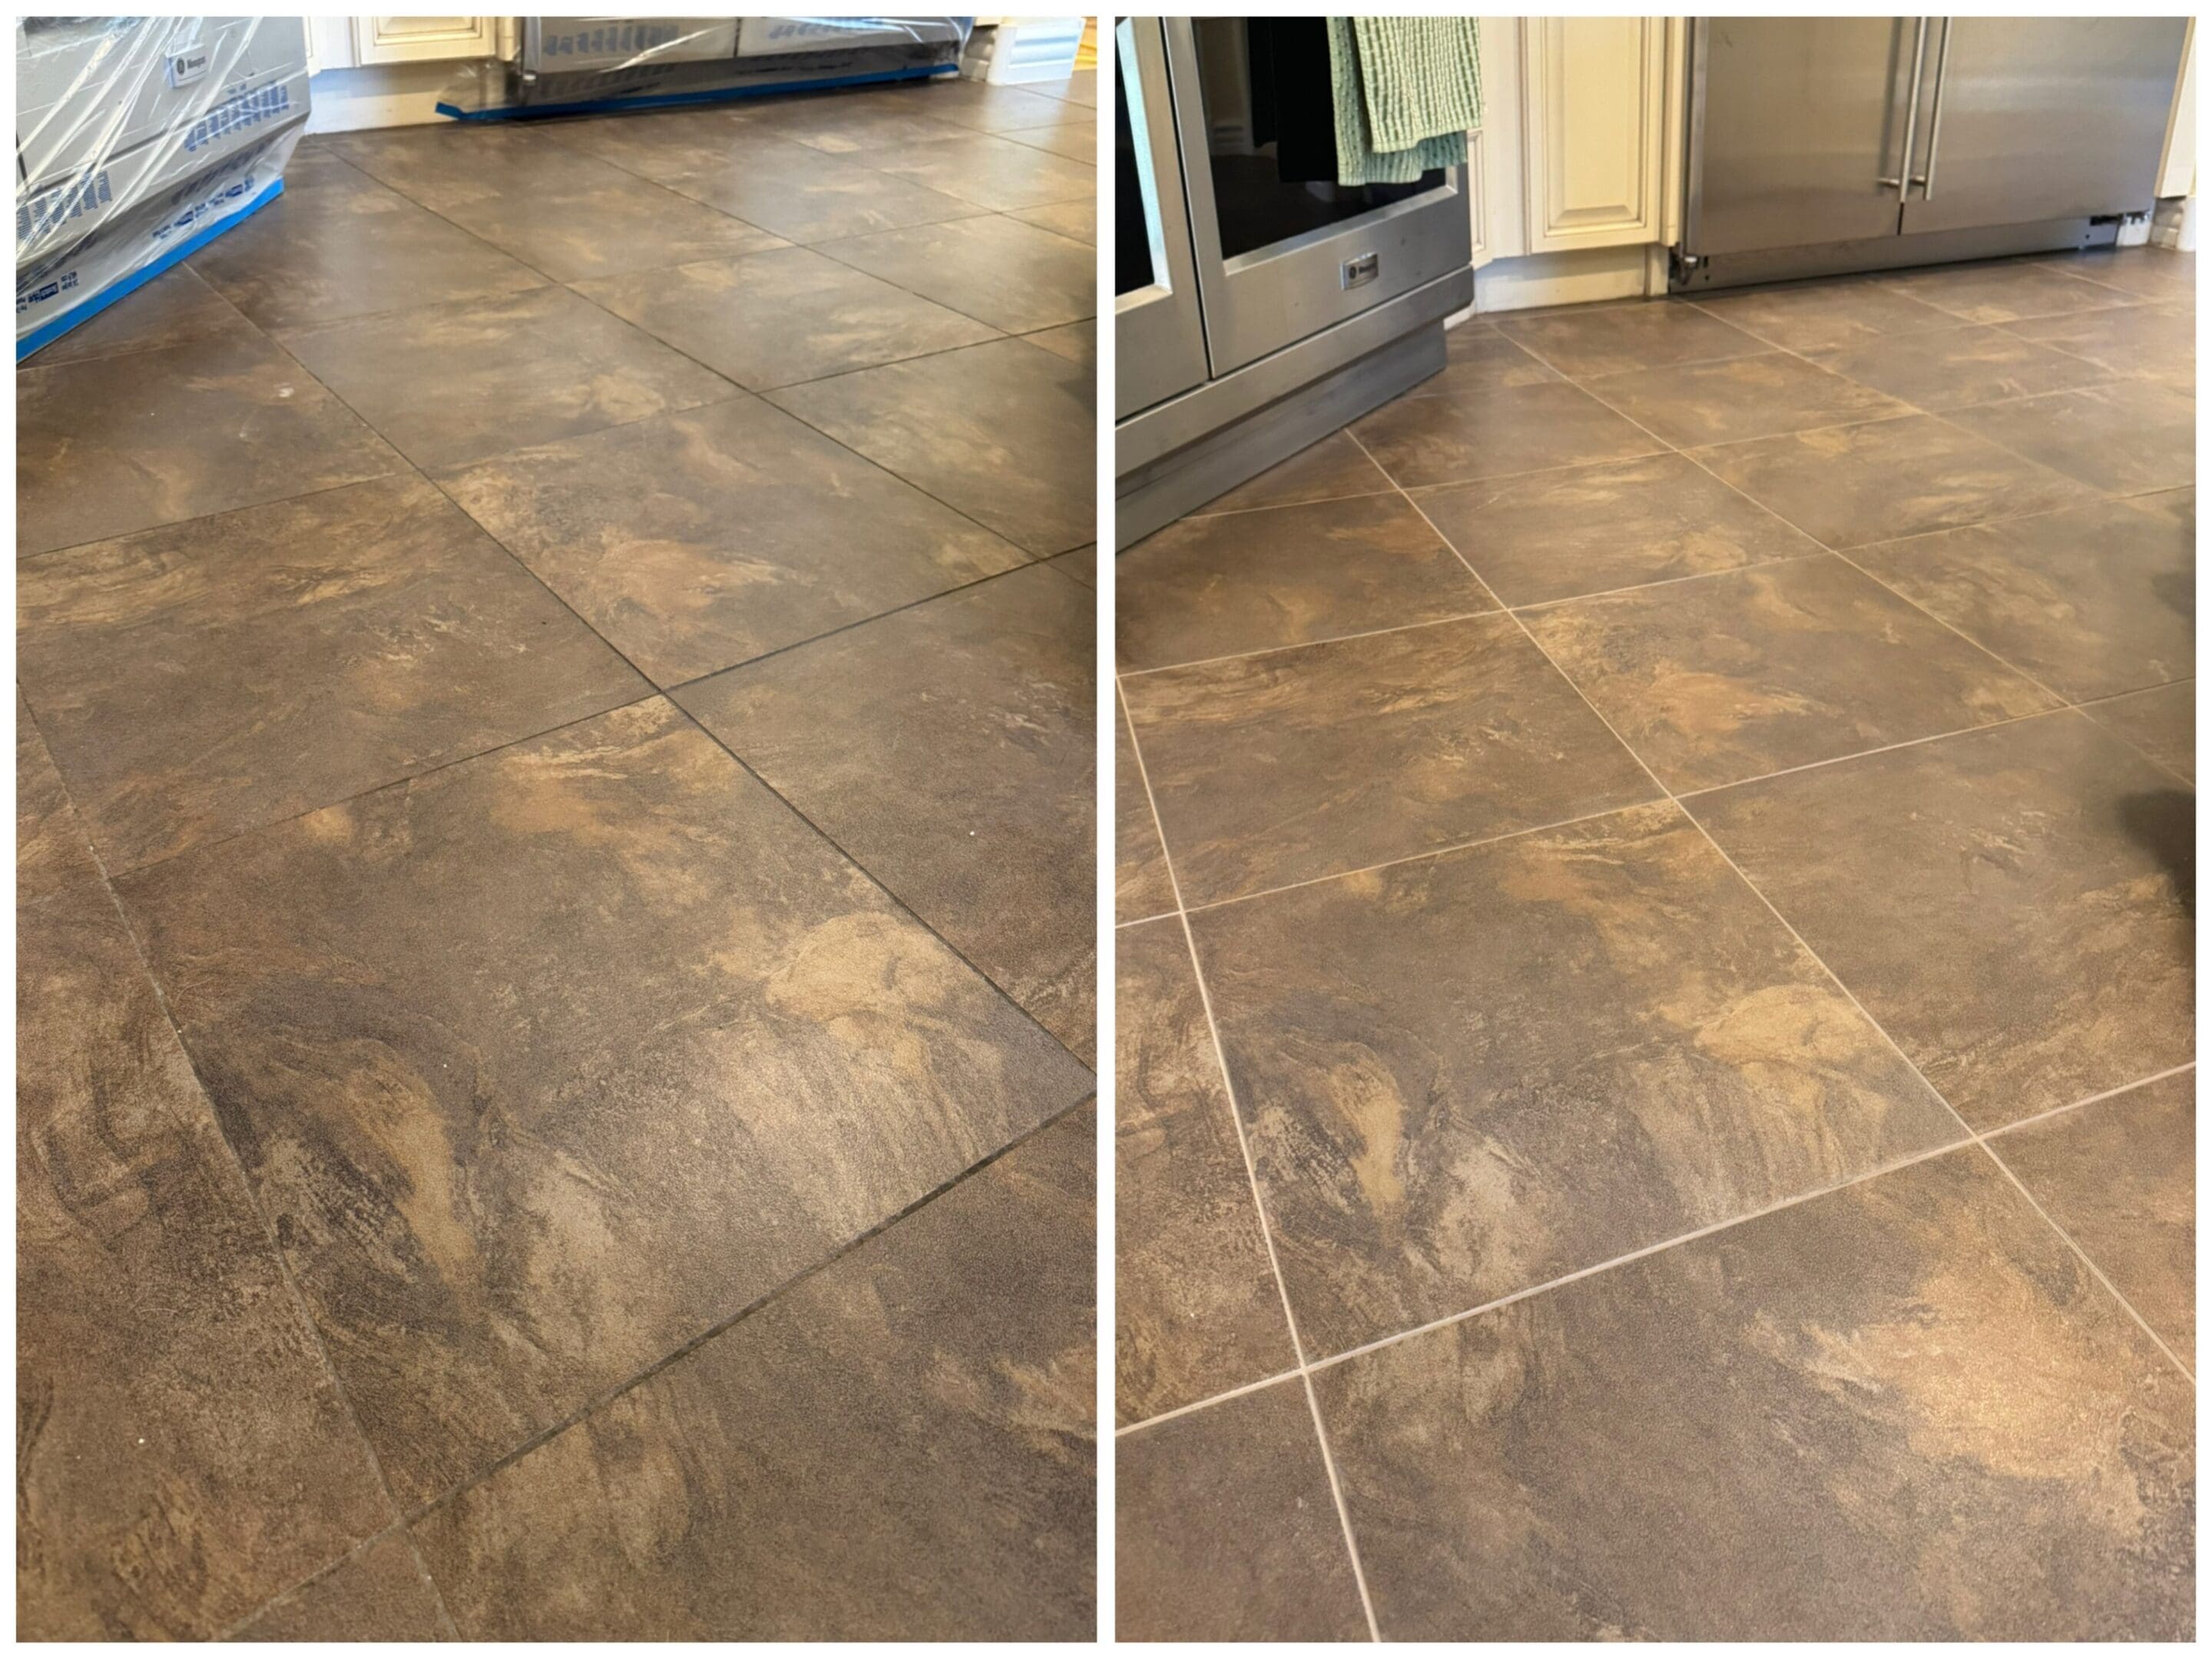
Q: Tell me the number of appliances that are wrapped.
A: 2